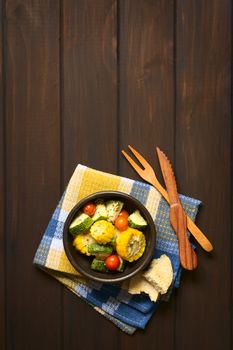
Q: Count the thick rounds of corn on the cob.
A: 3